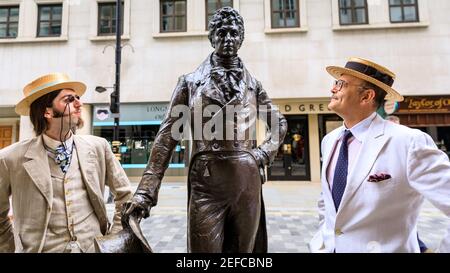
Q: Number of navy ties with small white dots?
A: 1